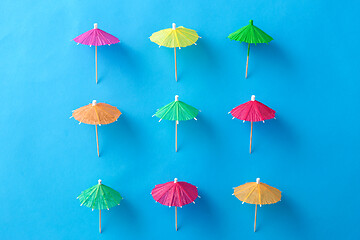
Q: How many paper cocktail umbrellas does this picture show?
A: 9